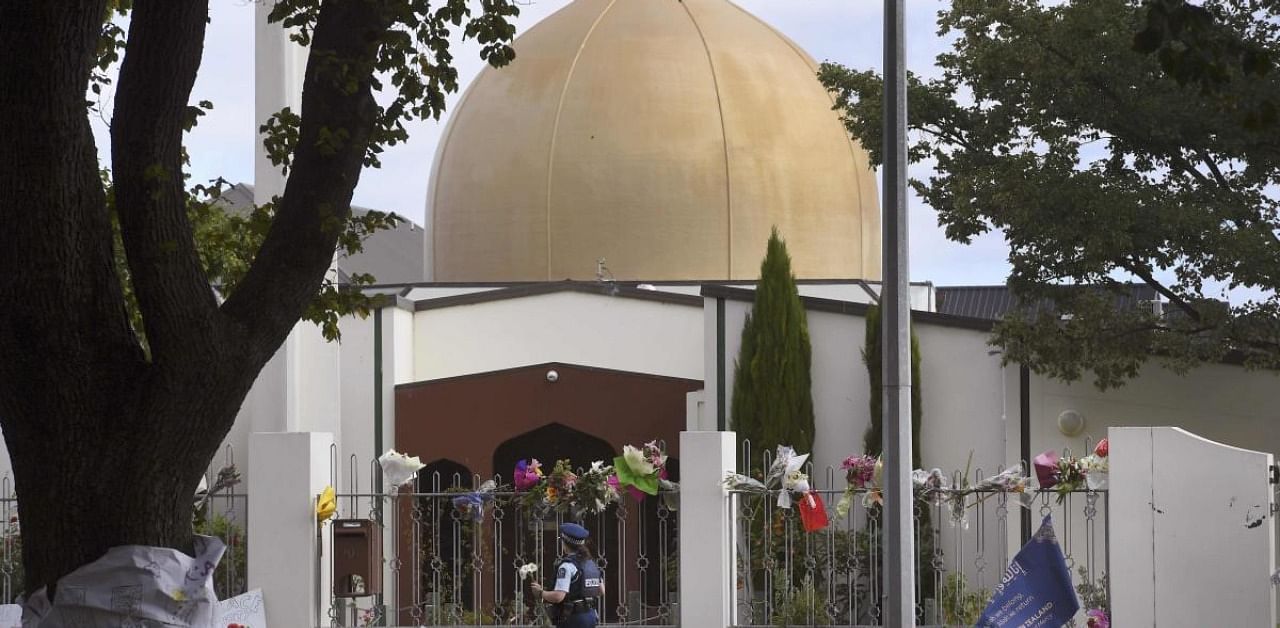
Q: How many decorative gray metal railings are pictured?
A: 3